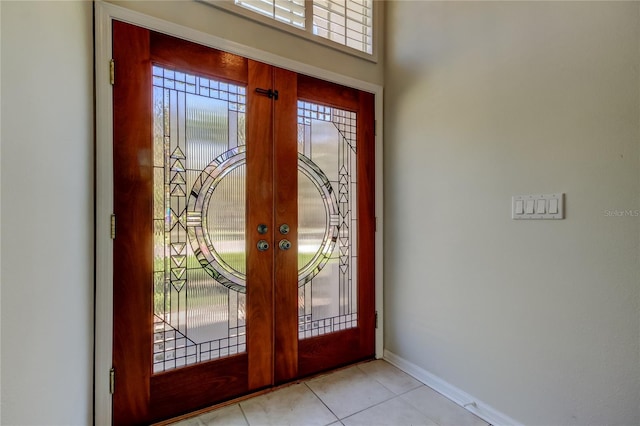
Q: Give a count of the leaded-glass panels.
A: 2